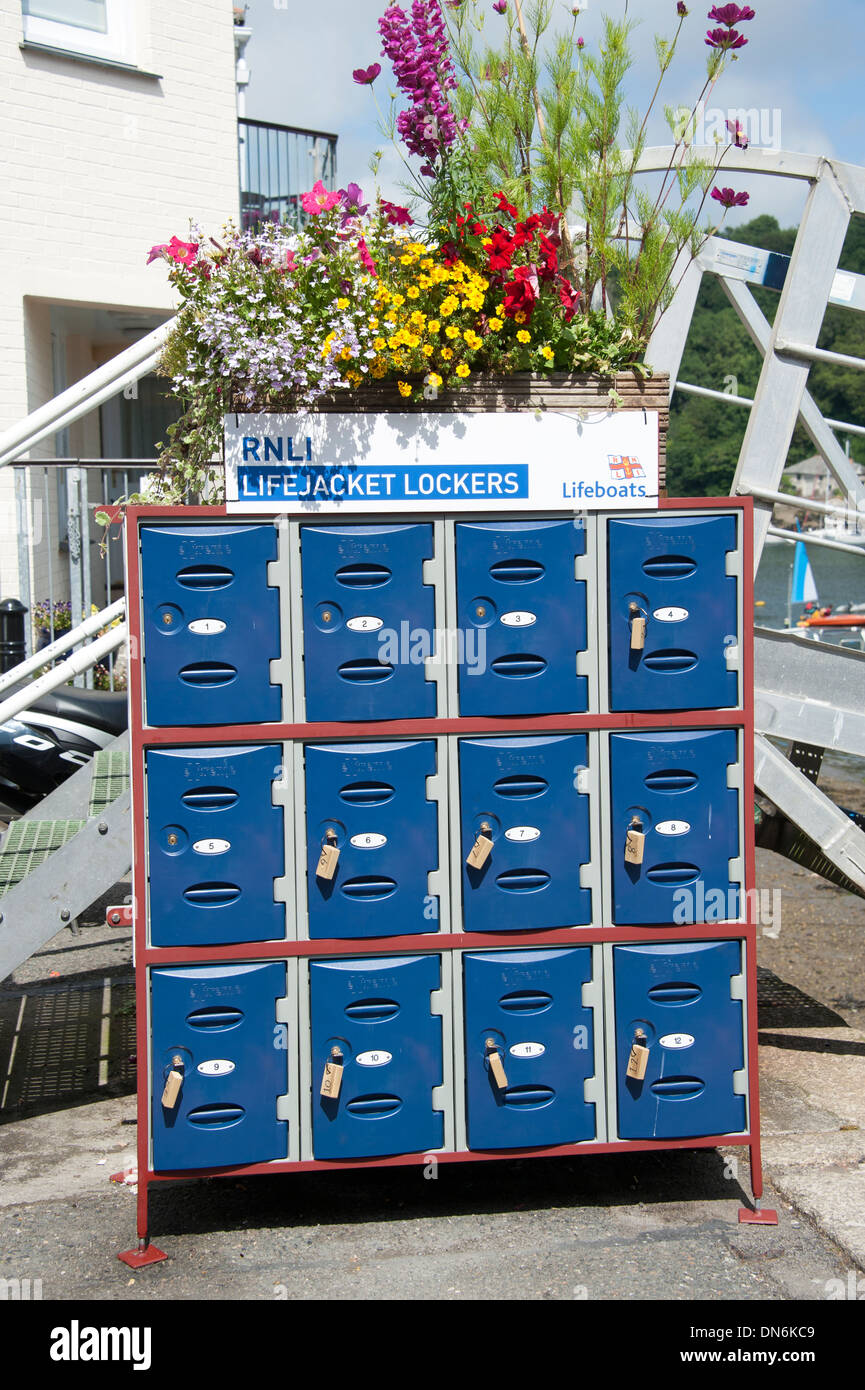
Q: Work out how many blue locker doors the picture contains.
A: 12